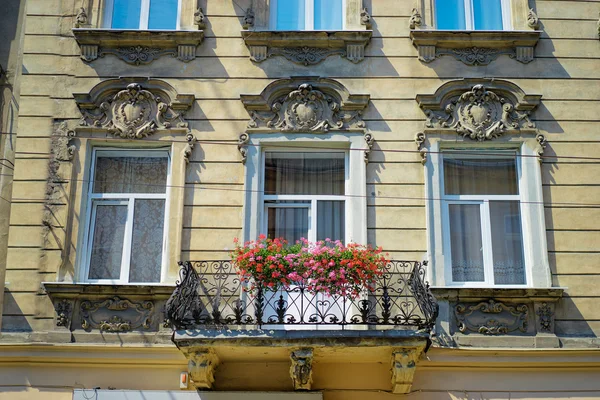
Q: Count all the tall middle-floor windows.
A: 3